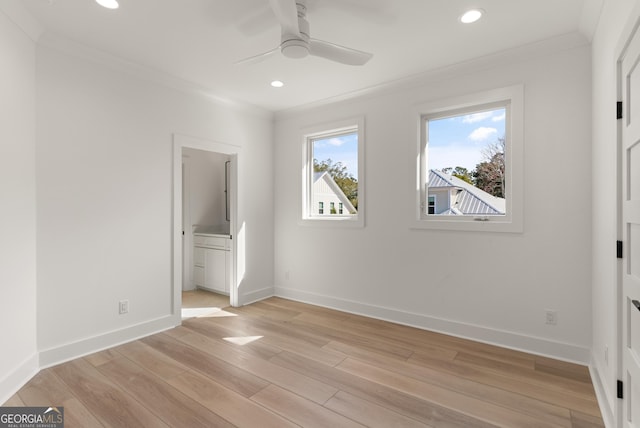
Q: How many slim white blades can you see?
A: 3